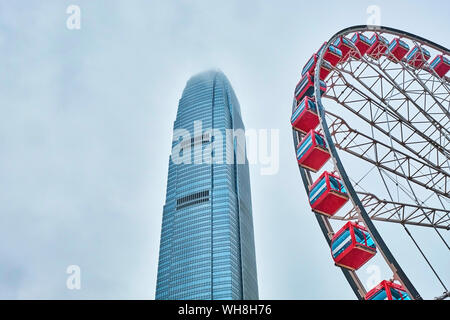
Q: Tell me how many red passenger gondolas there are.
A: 14